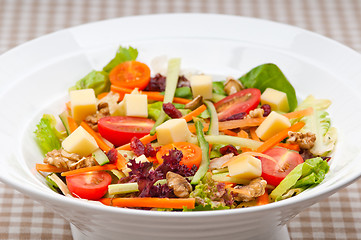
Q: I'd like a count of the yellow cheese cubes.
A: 8